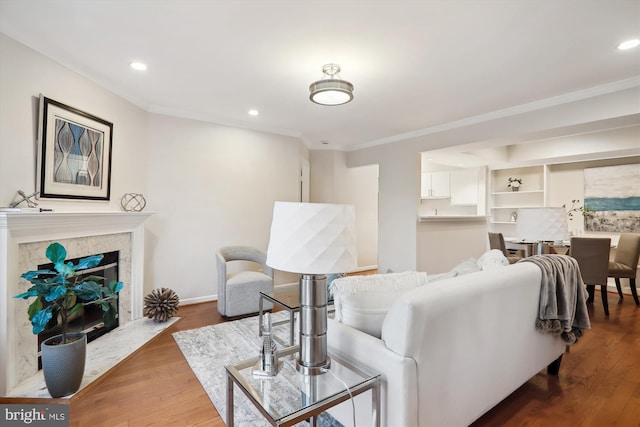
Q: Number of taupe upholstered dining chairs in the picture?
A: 3